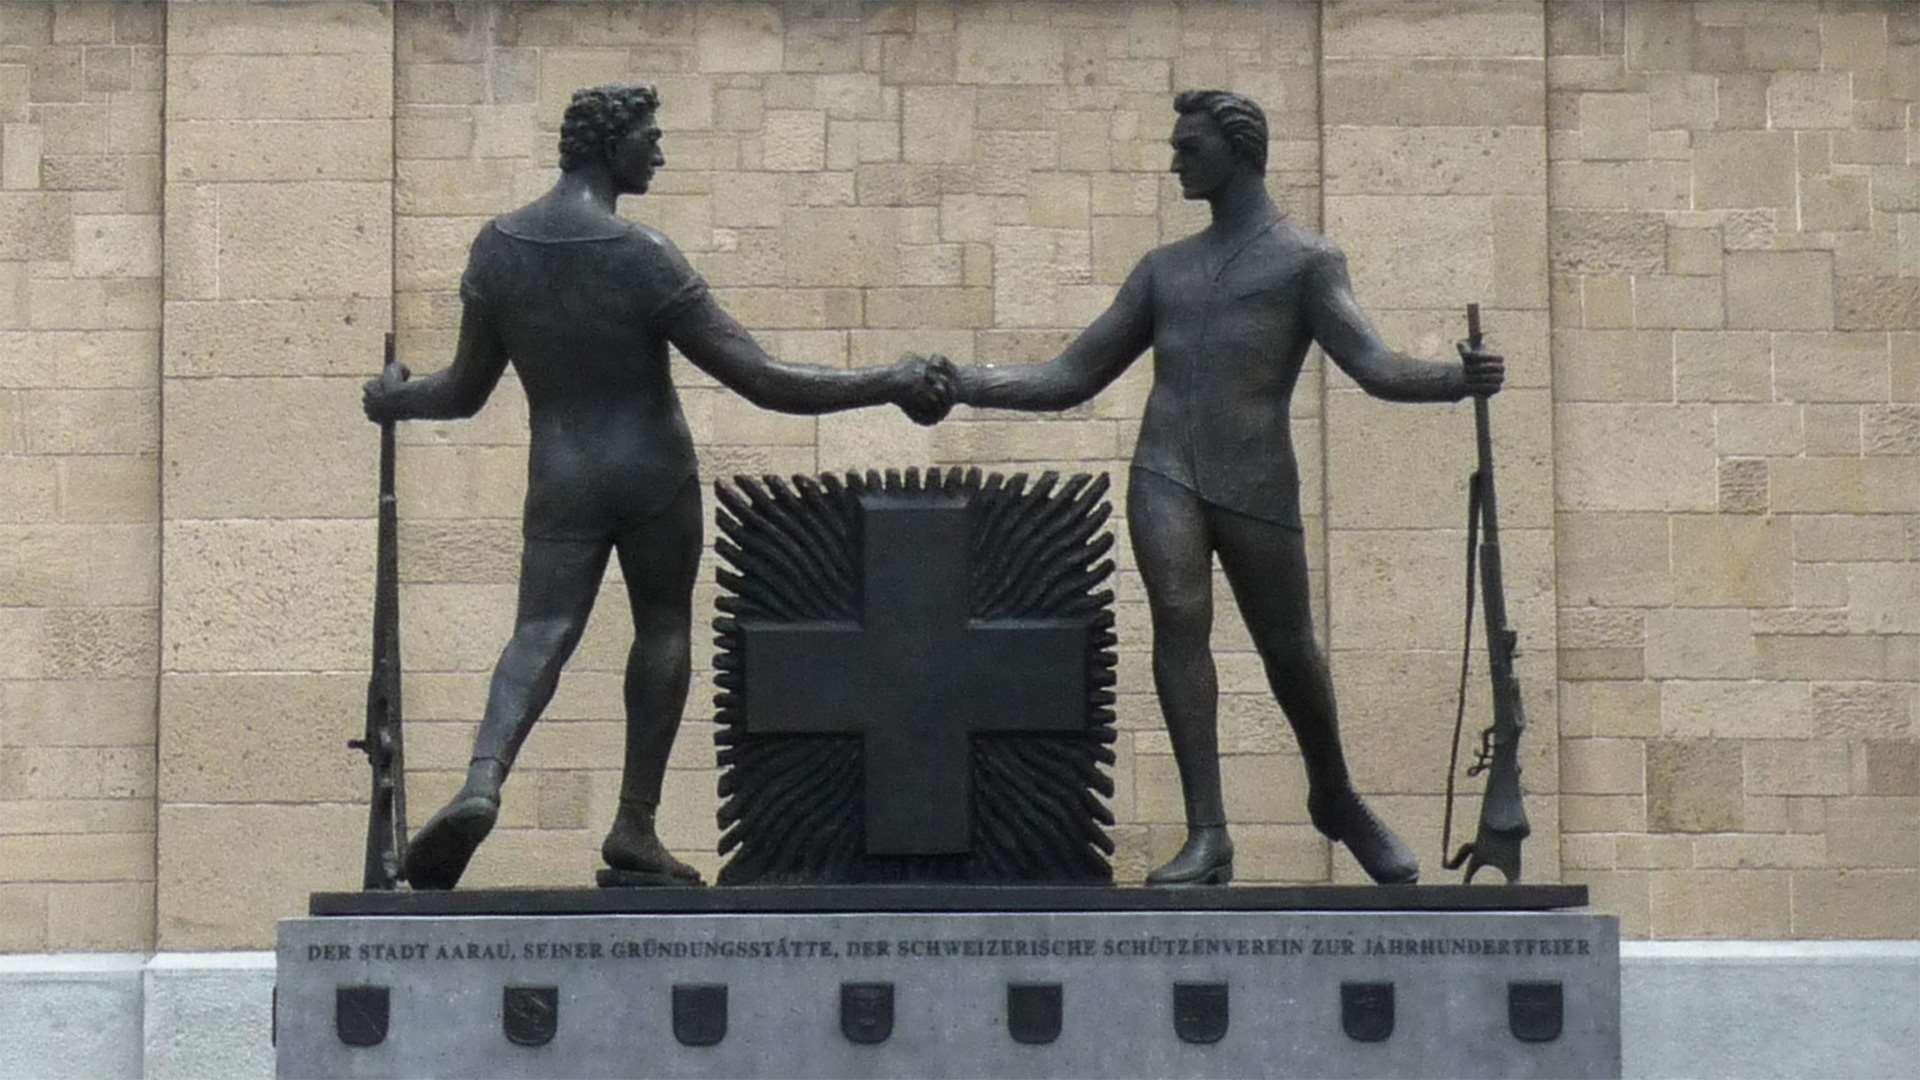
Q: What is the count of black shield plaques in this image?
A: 8